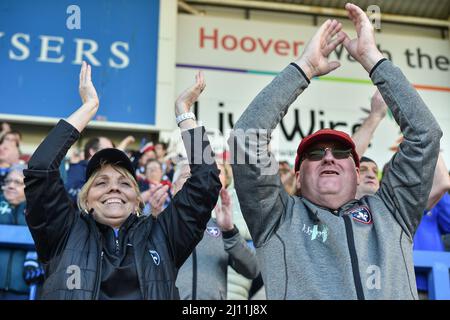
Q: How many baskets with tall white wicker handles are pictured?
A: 0